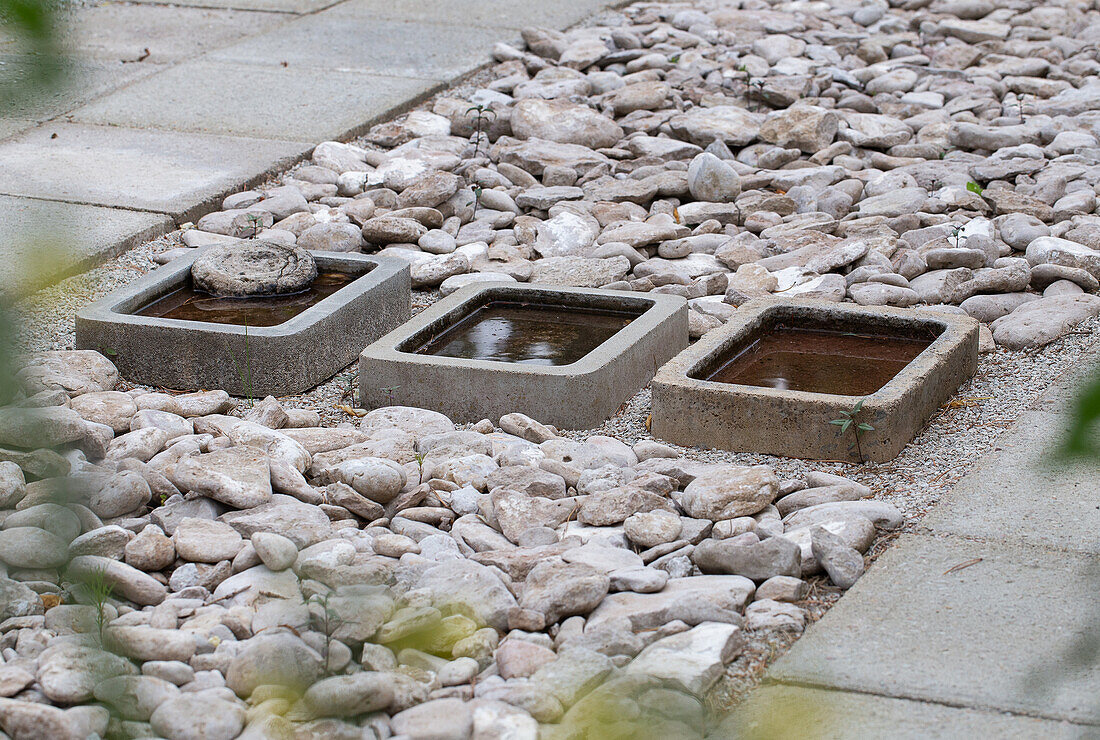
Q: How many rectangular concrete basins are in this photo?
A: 3